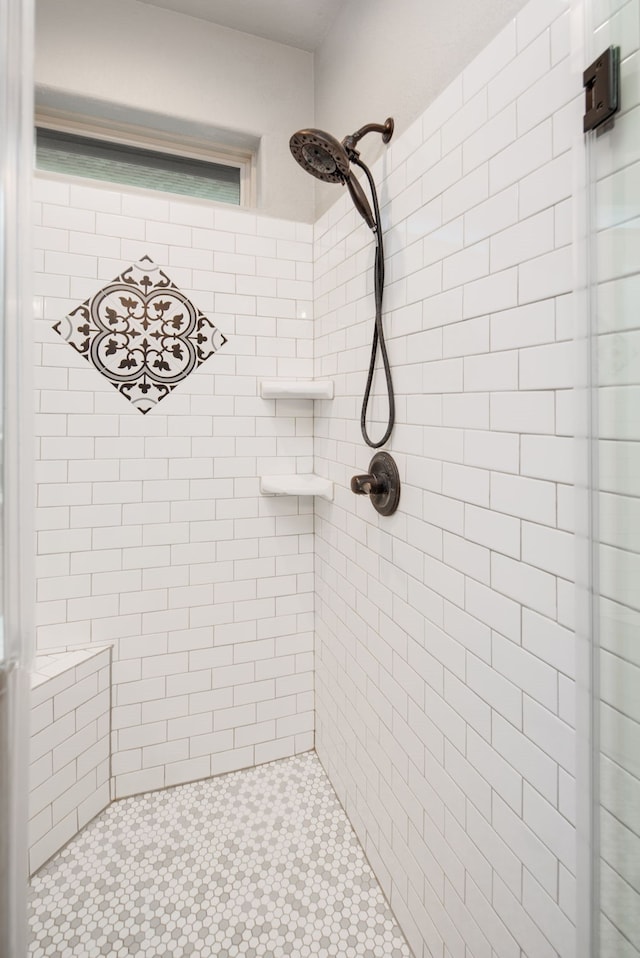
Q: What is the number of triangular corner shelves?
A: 2